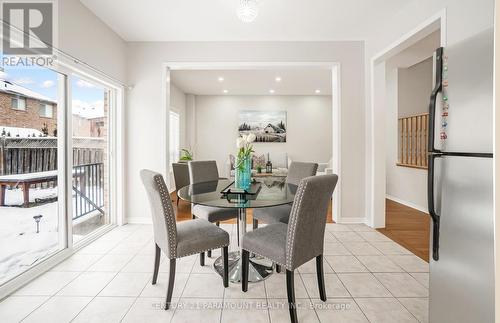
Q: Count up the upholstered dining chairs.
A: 4